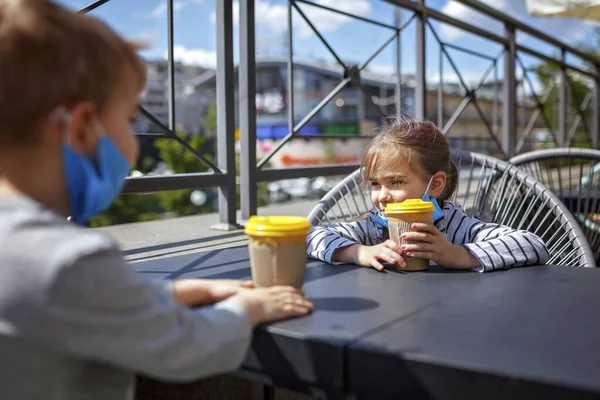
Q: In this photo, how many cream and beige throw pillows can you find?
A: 0